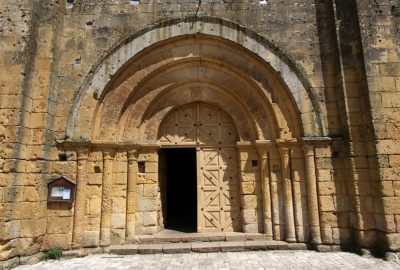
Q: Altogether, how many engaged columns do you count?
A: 6